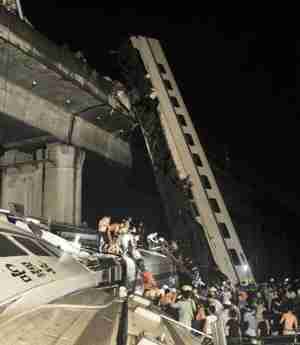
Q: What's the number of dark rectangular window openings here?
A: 10